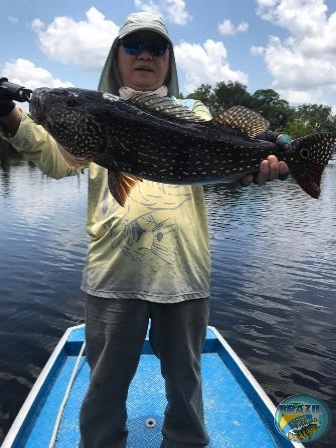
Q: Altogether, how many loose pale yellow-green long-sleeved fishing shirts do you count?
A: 1